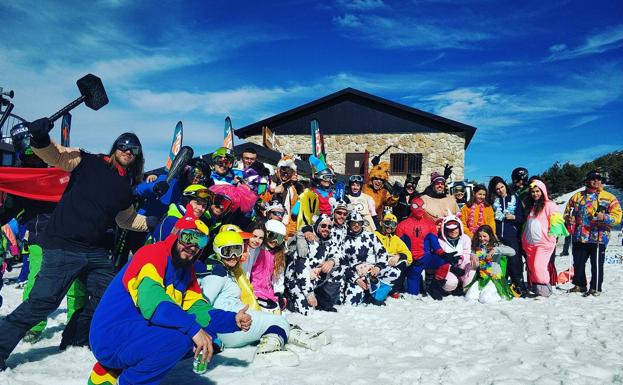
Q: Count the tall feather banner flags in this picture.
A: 4